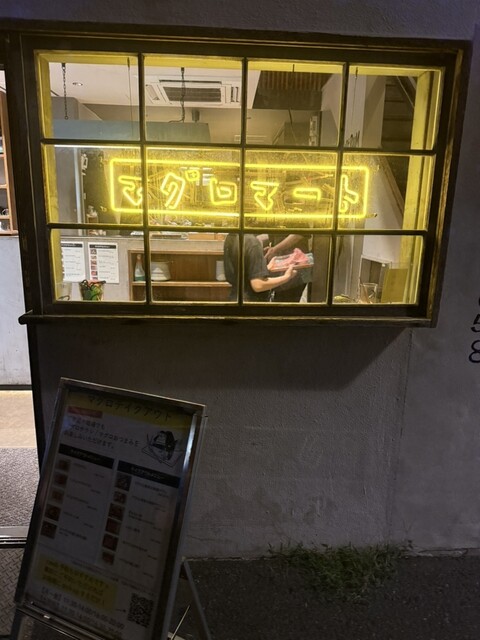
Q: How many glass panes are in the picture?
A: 12